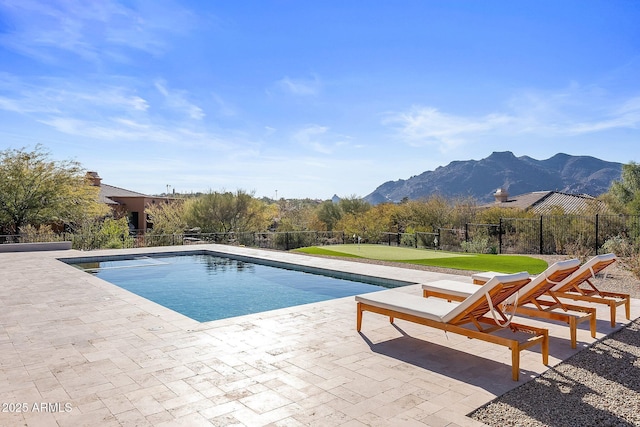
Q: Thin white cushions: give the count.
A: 3